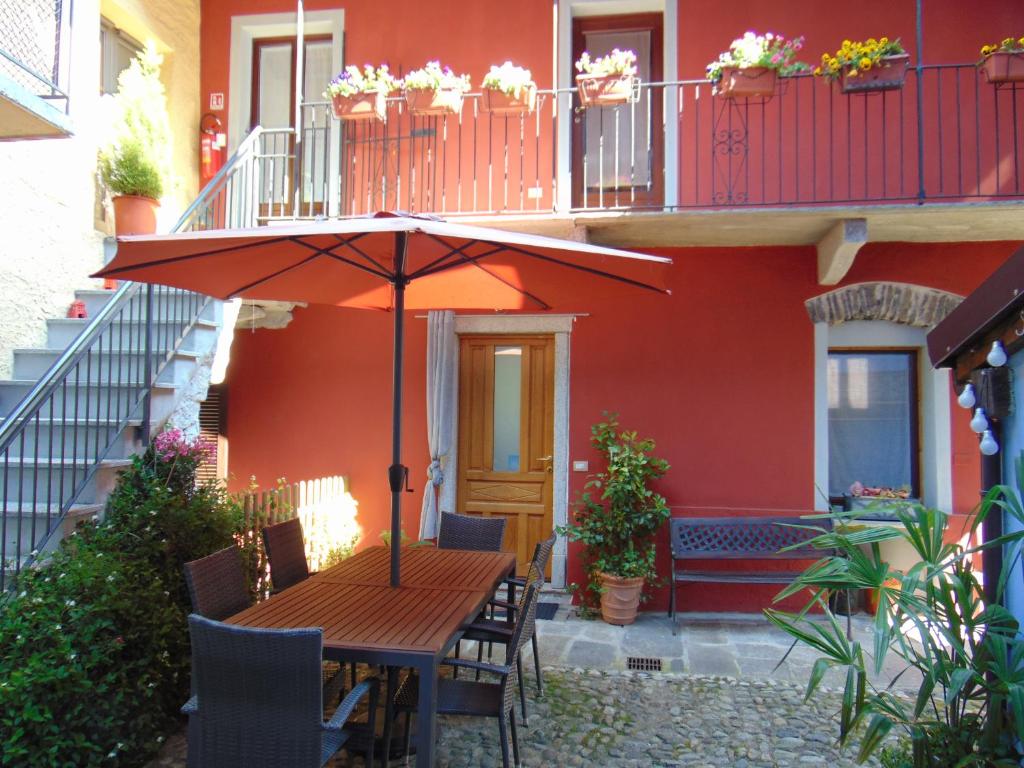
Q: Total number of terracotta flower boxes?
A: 7